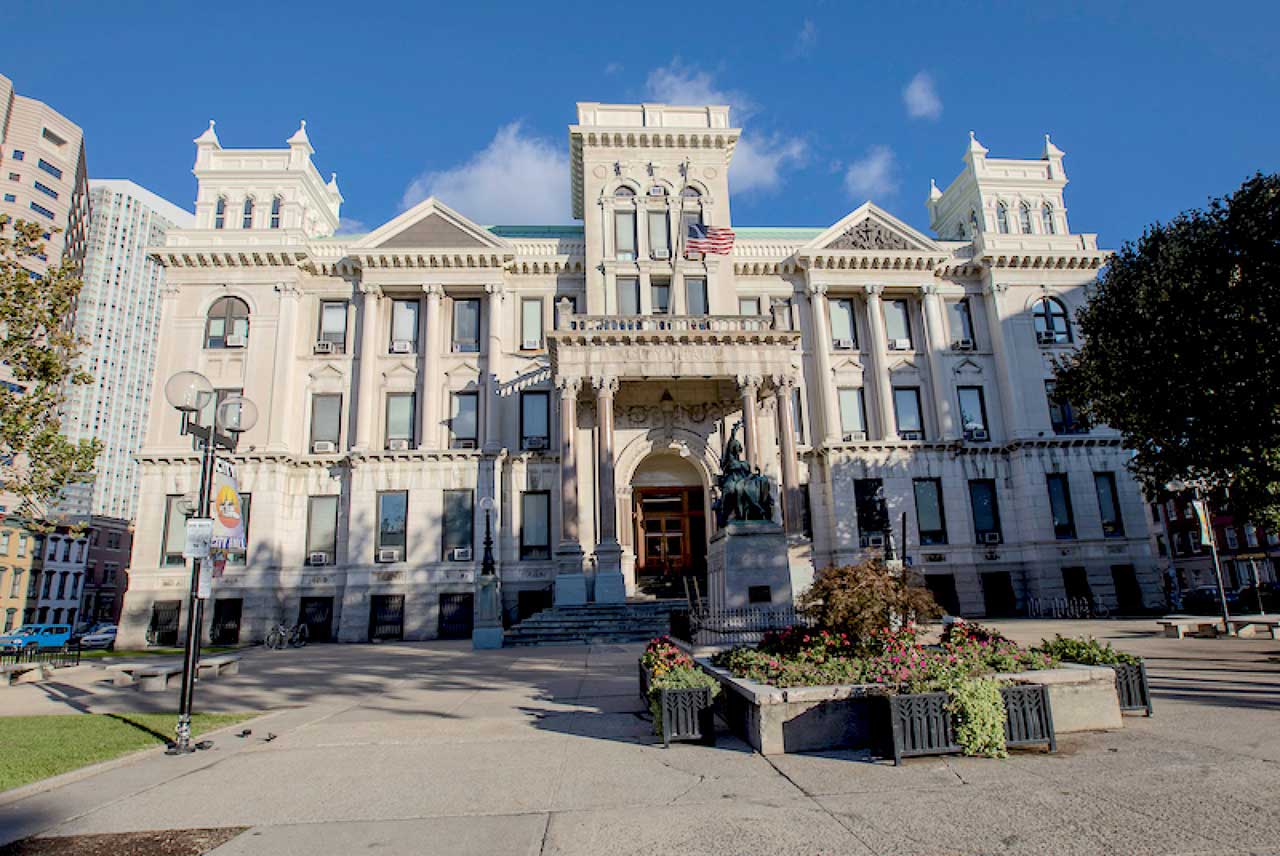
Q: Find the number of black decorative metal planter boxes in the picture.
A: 3